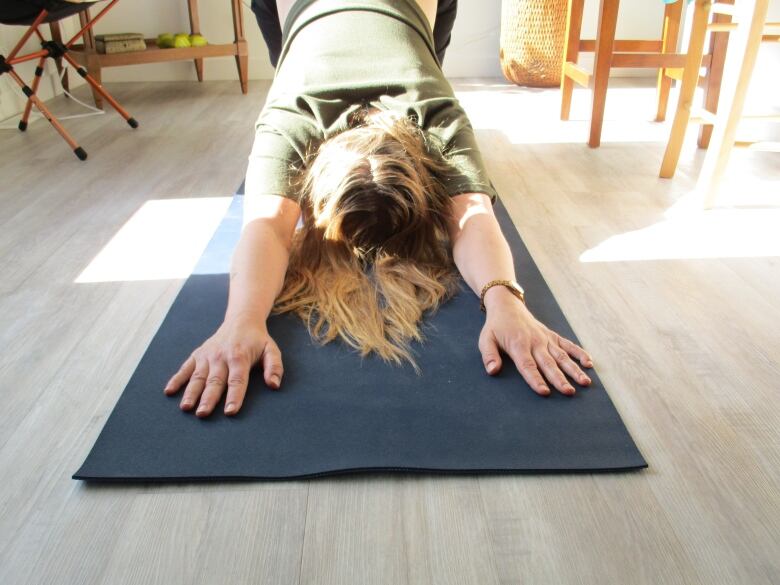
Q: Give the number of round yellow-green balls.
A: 3